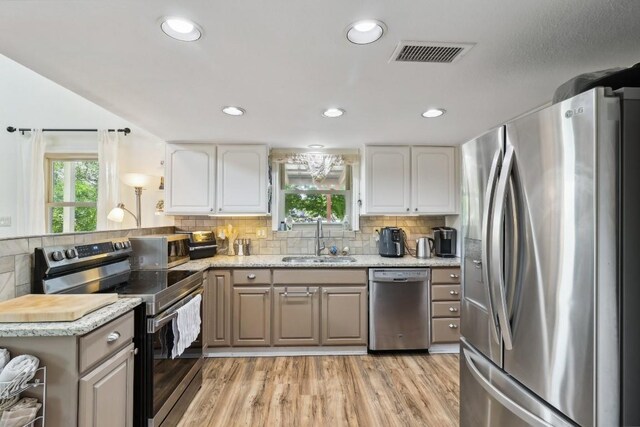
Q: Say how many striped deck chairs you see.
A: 0